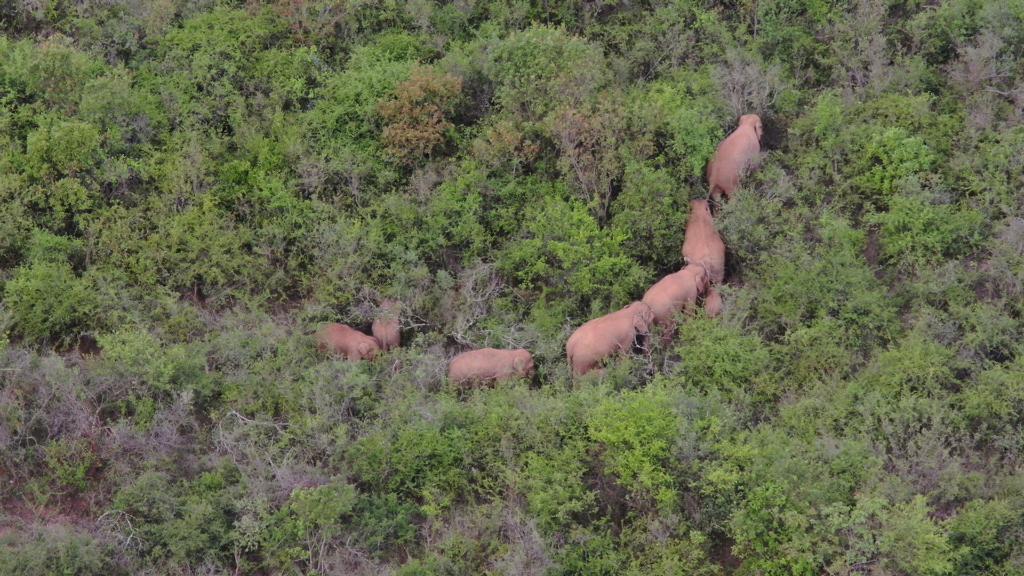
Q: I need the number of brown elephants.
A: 8